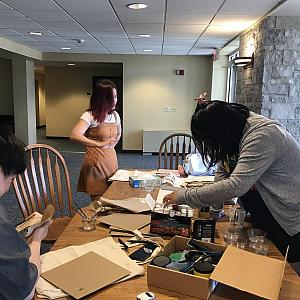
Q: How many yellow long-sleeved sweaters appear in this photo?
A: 0